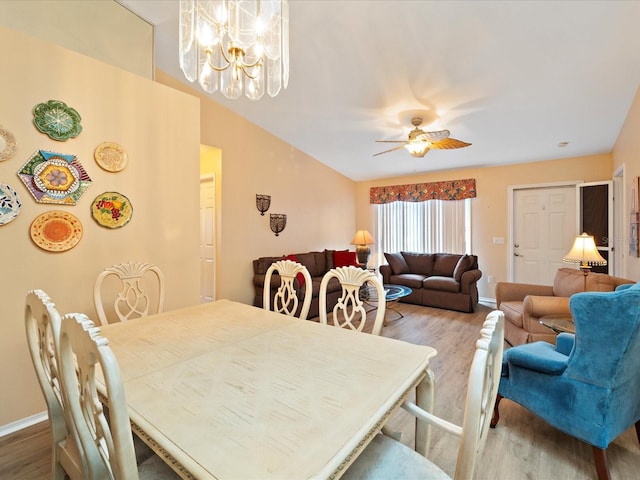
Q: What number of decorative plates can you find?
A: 7